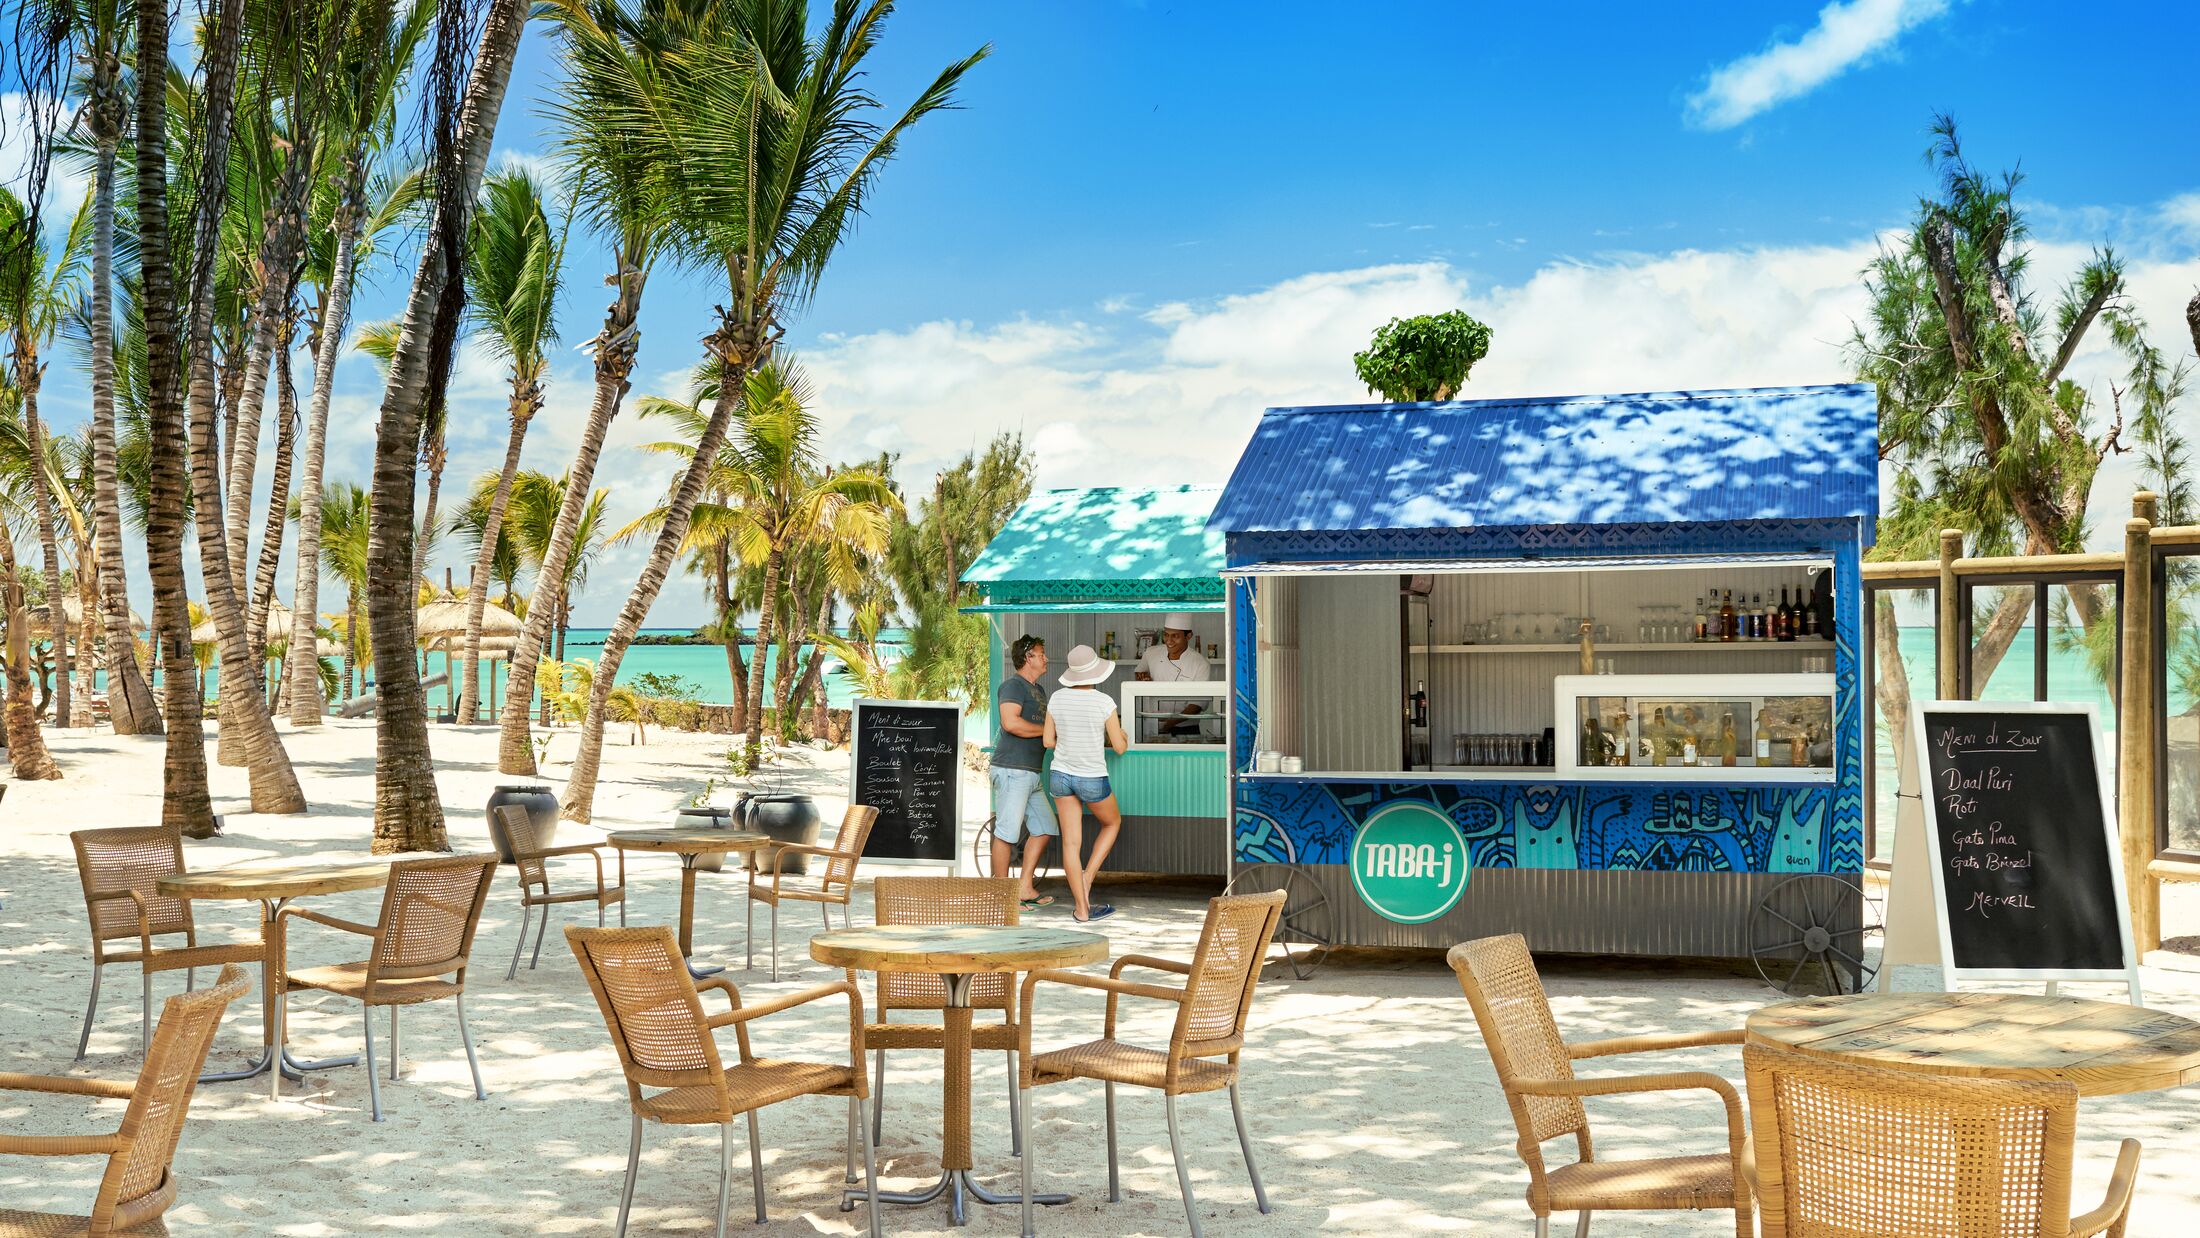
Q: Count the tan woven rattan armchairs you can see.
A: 10